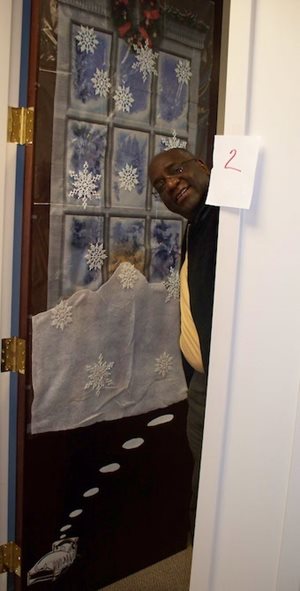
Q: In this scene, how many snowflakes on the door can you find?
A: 14